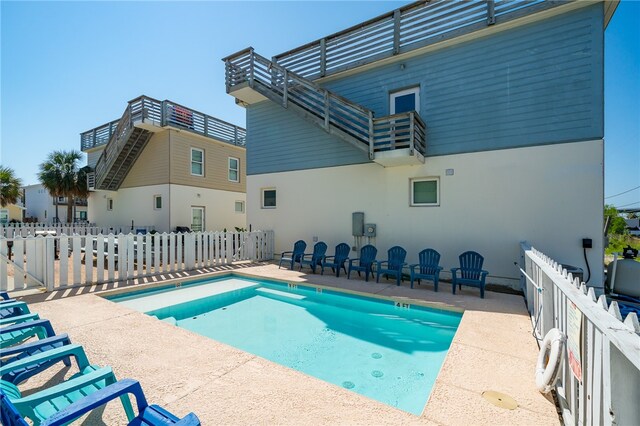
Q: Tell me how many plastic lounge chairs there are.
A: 12